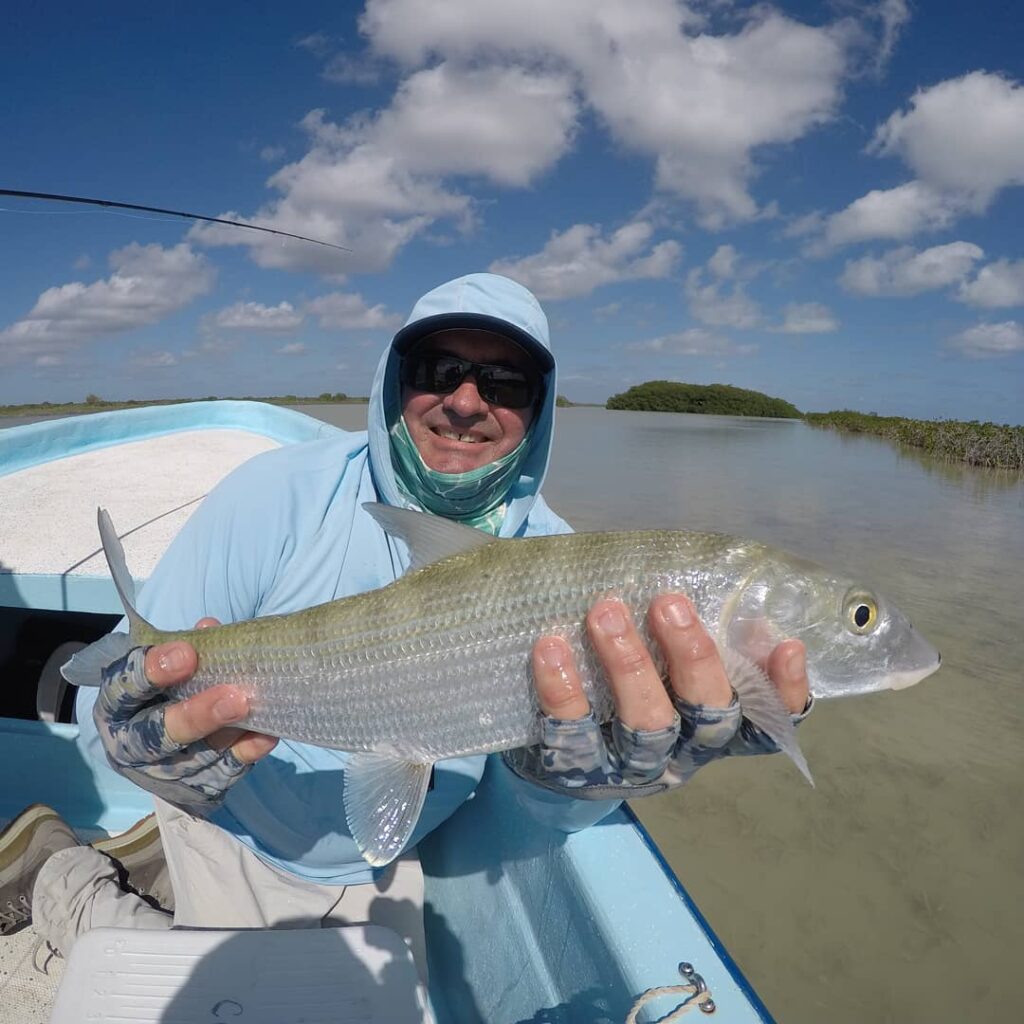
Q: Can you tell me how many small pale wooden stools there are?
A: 0